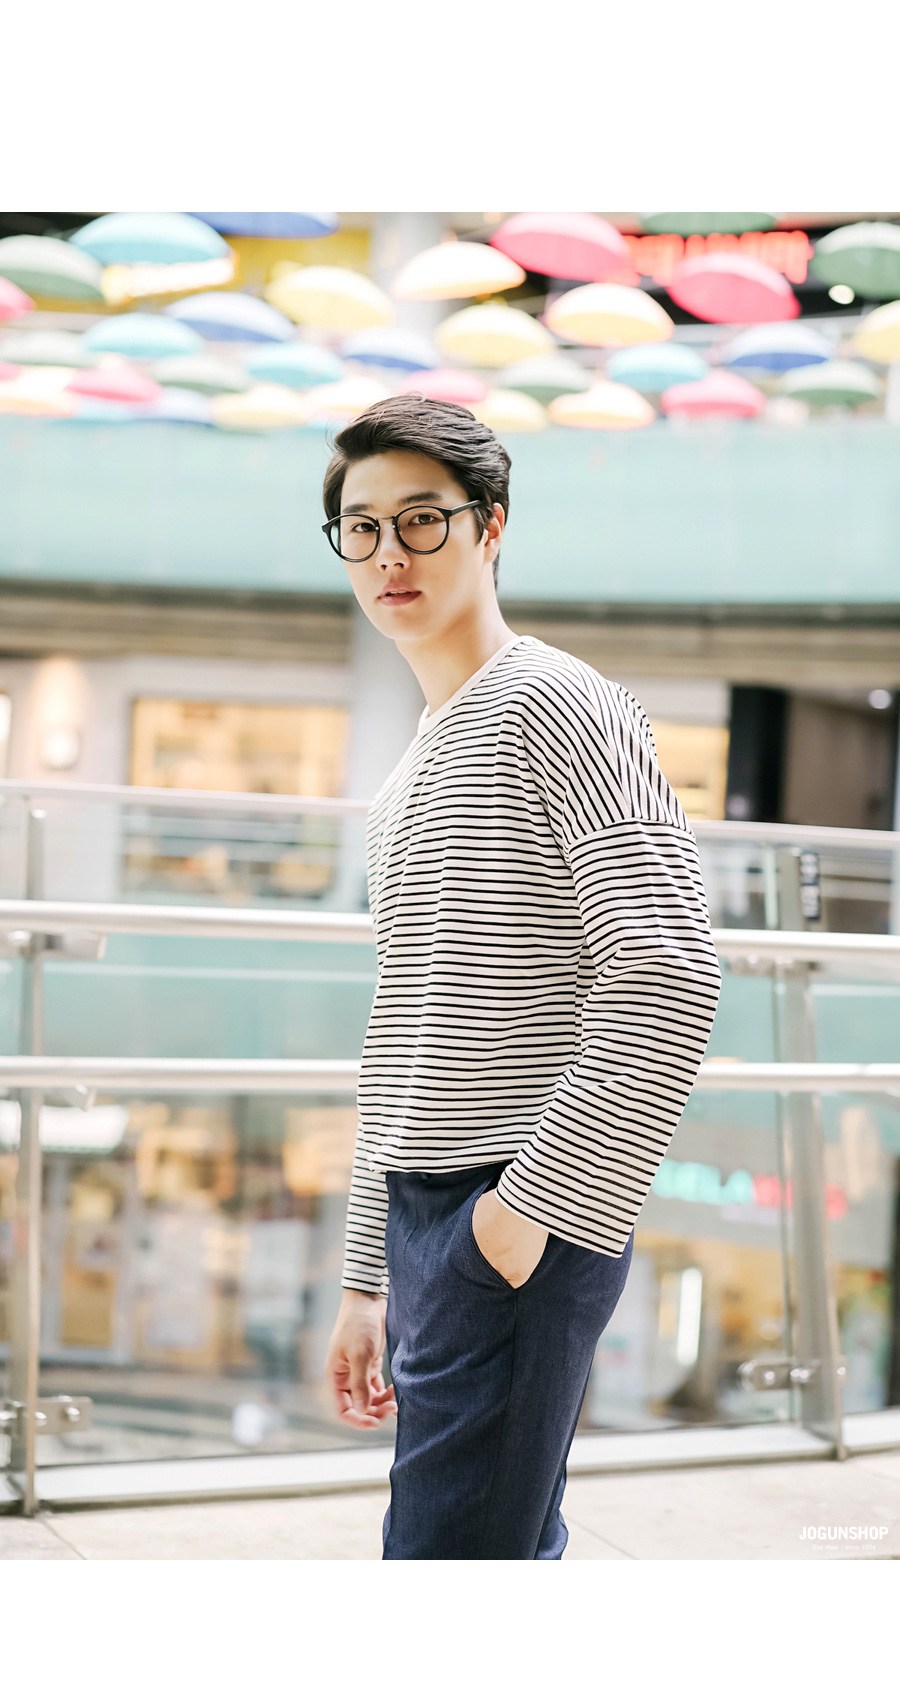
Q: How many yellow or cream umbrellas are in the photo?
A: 10